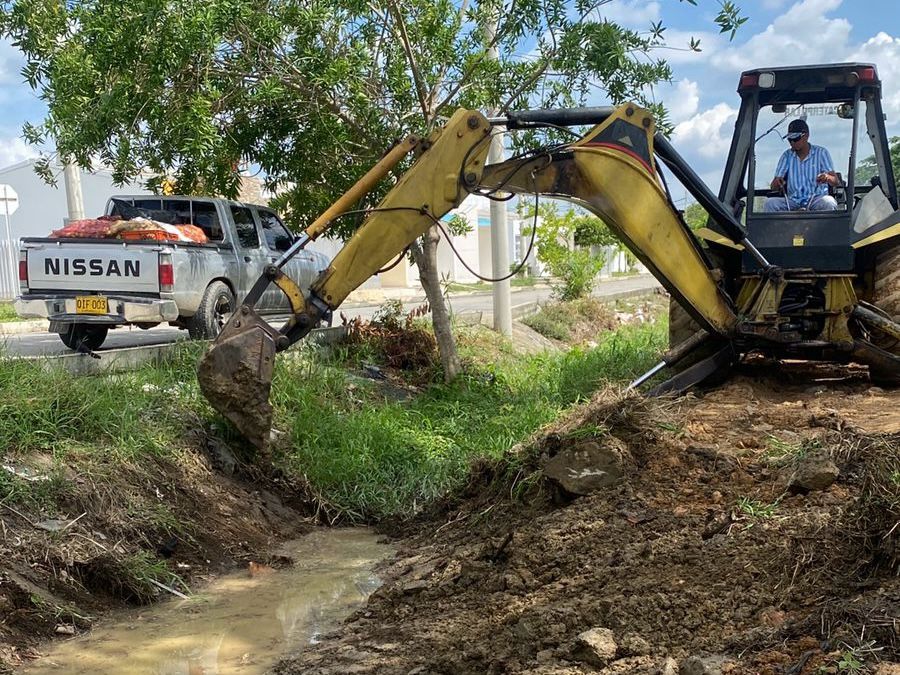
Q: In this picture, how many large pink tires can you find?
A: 0